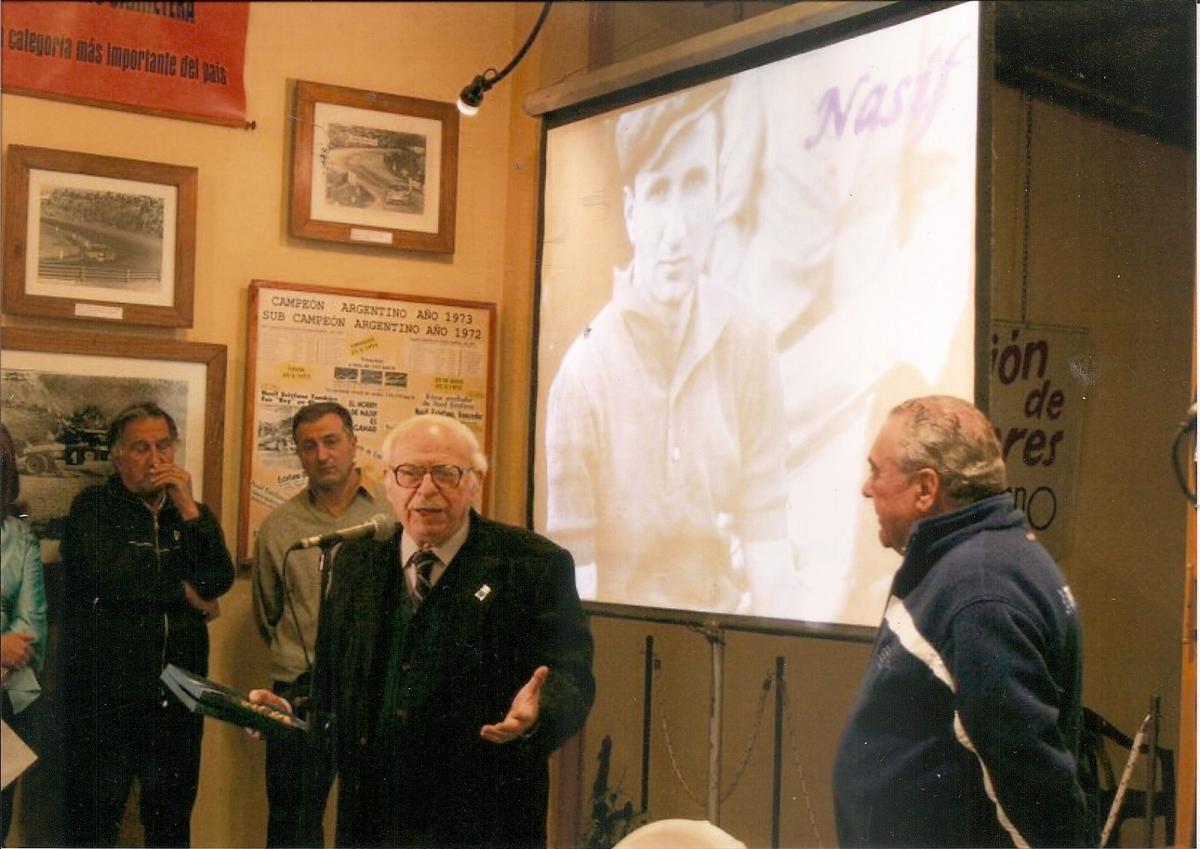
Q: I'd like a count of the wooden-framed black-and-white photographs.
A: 3